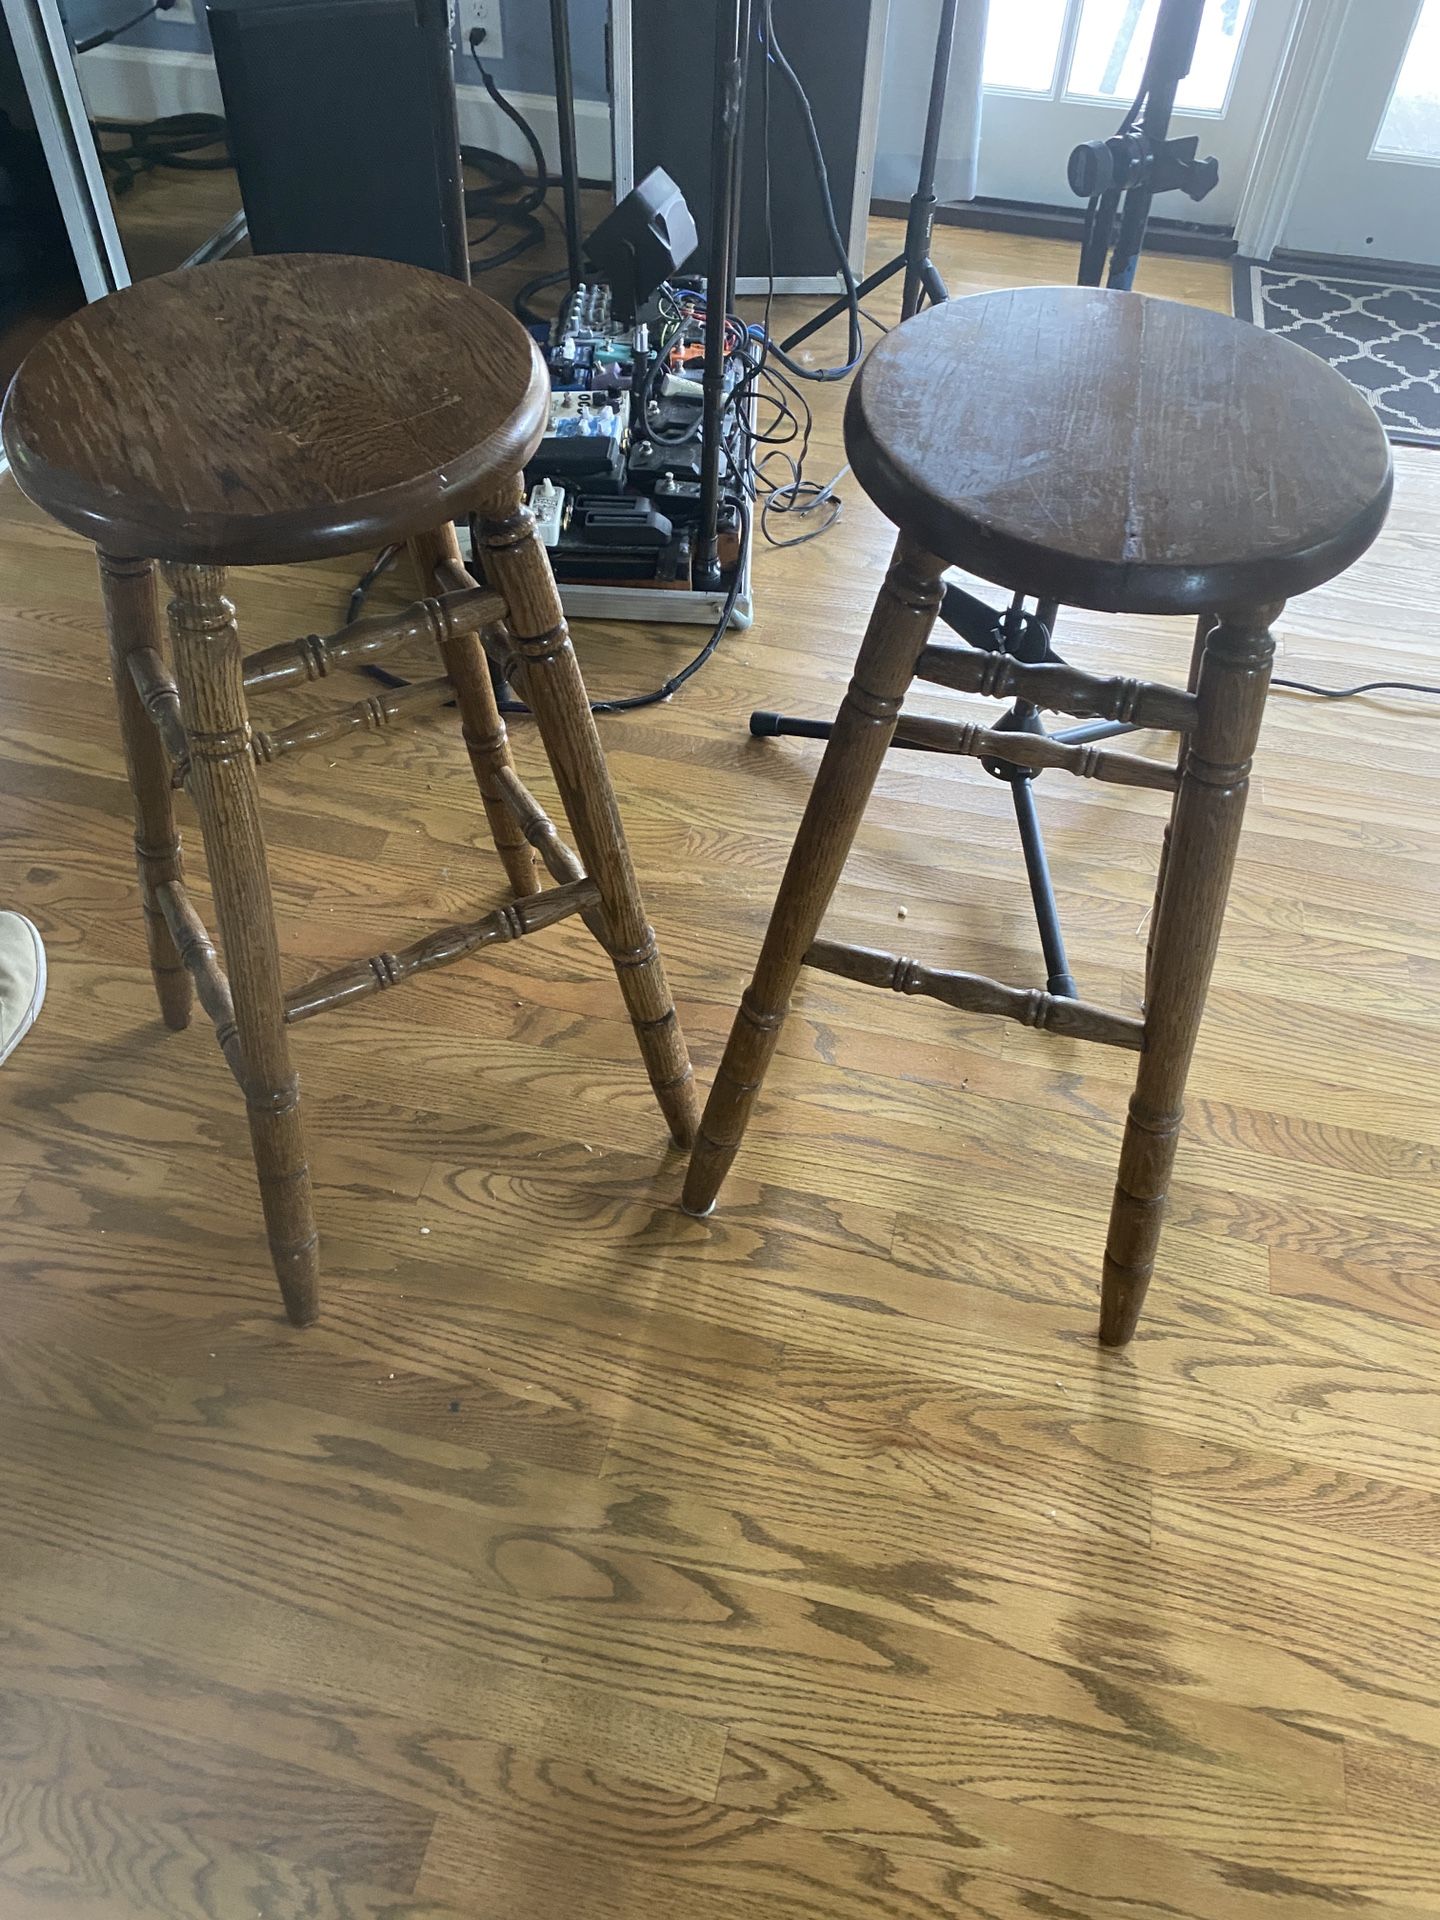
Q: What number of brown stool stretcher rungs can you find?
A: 10